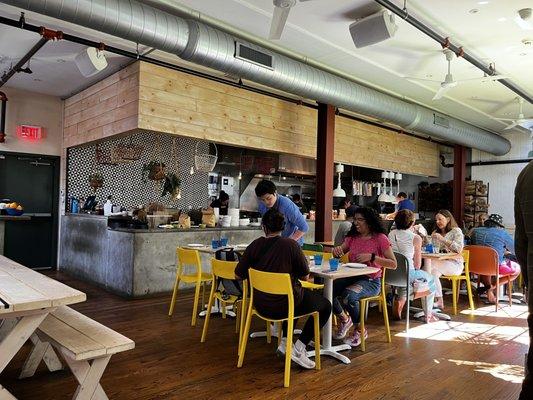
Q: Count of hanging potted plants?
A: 3